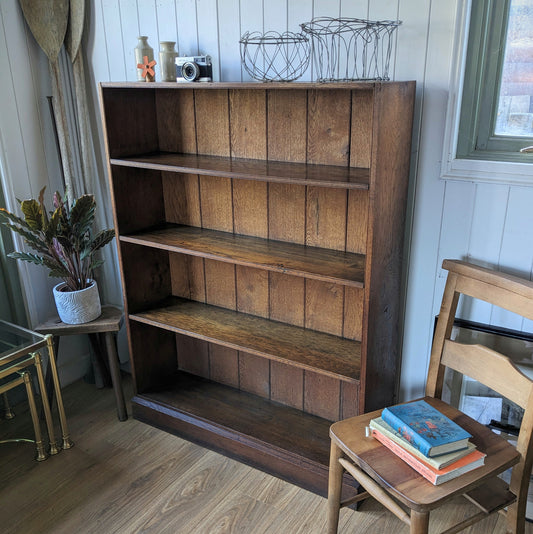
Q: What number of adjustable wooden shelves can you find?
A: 3